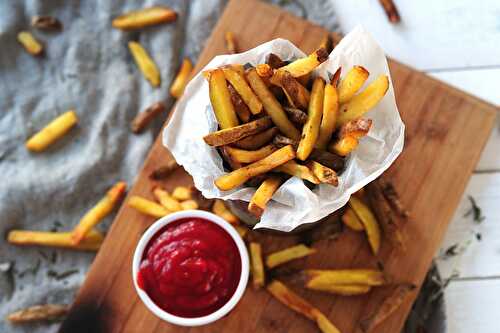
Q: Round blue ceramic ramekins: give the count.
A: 0